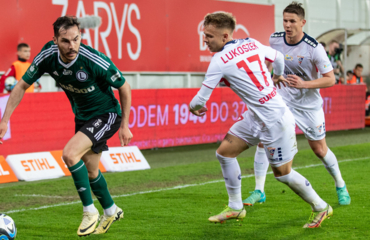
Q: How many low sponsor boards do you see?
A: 4